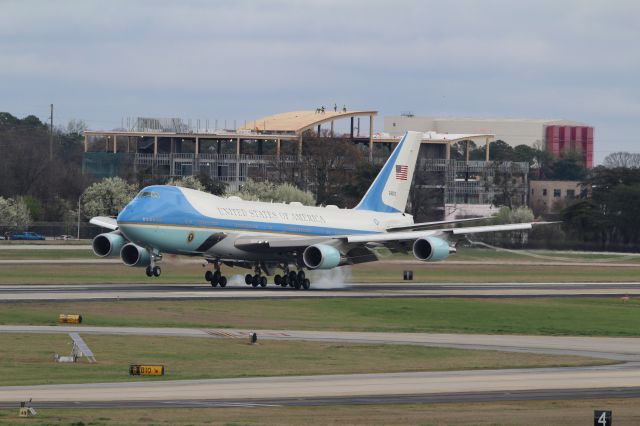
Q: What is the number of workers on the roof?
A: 4